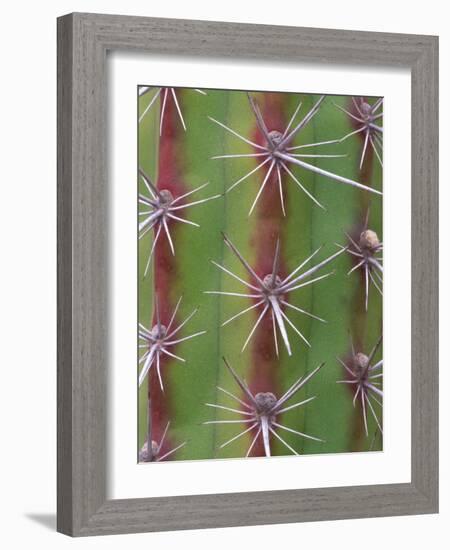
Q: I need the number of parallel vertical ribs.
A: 3